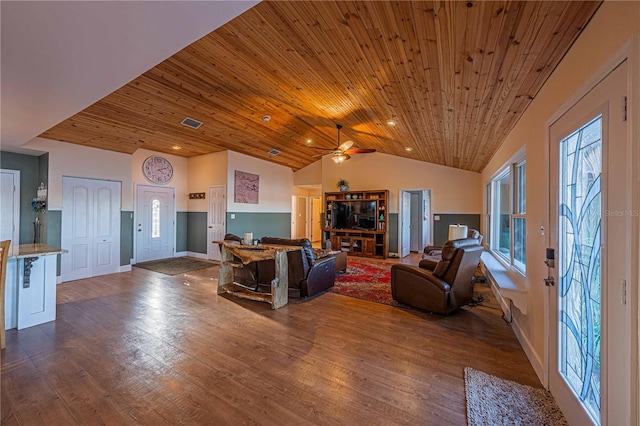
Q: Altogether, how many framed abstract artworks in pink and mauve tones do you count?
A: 1